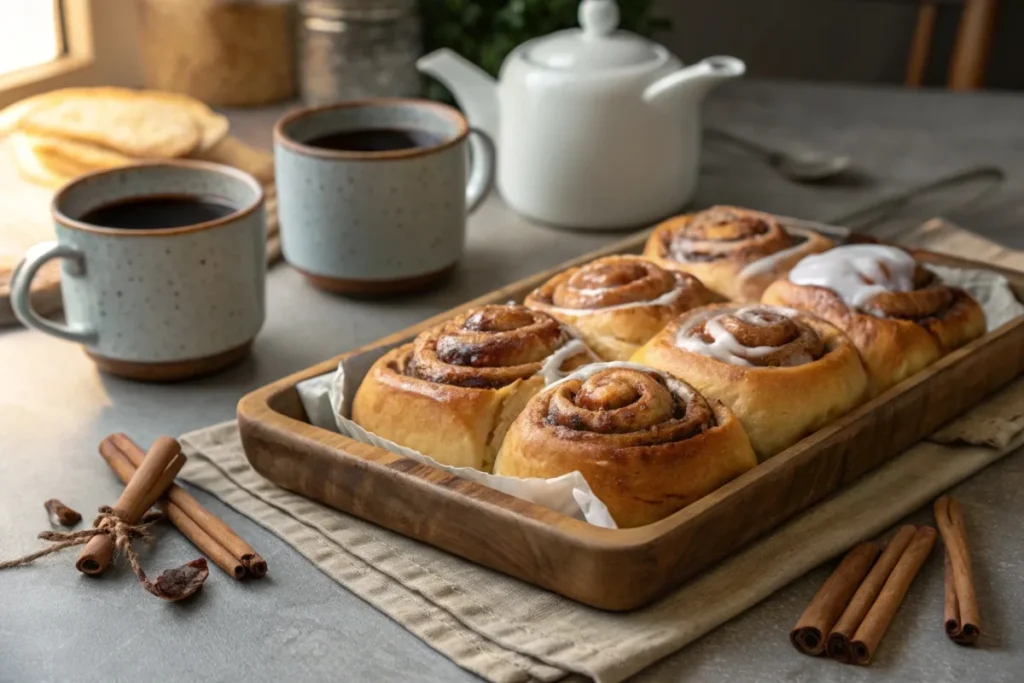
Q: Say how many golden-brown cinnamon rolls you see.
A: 6